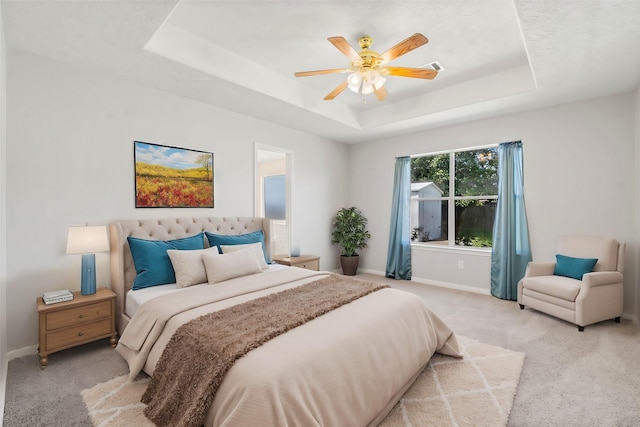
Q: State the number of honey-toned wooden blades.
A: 6